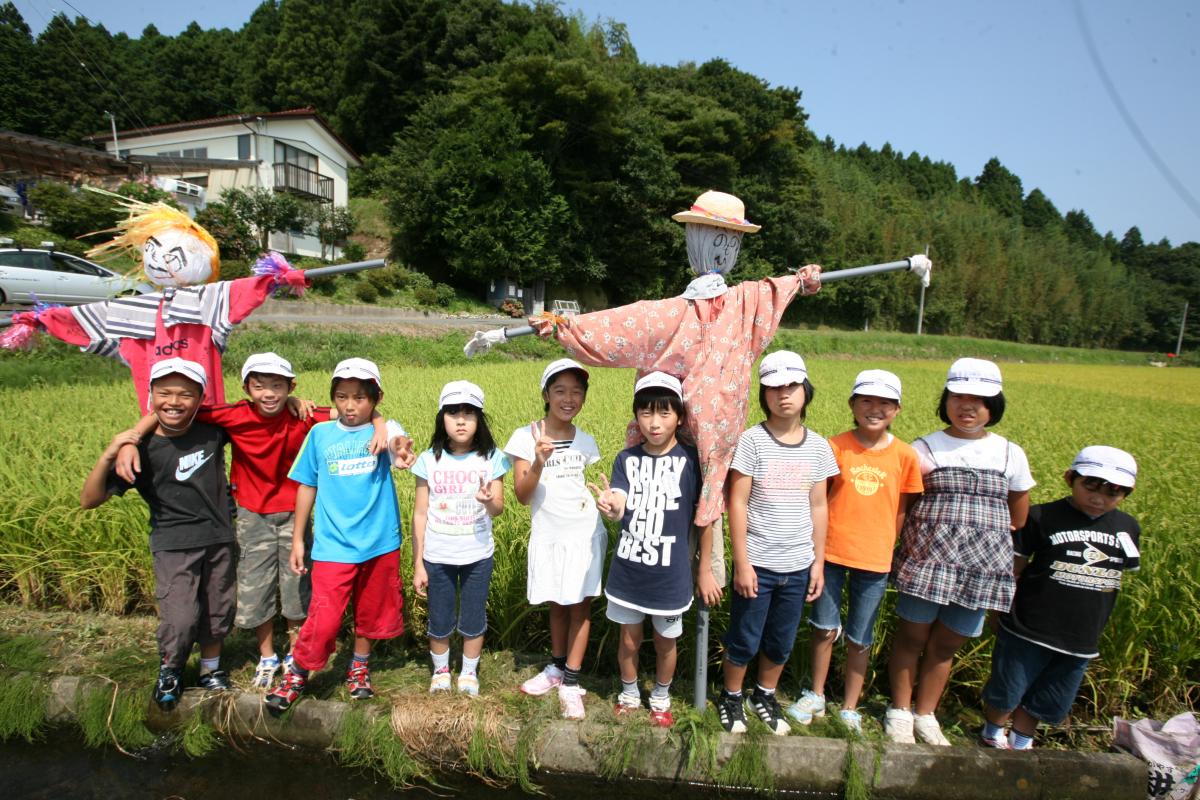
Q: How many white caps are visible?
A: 10